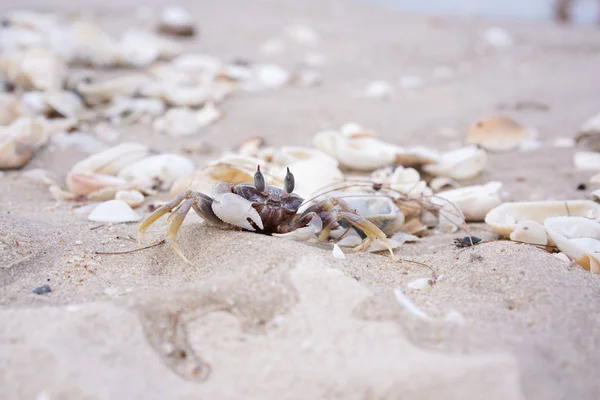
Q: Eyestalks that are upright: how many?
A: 2